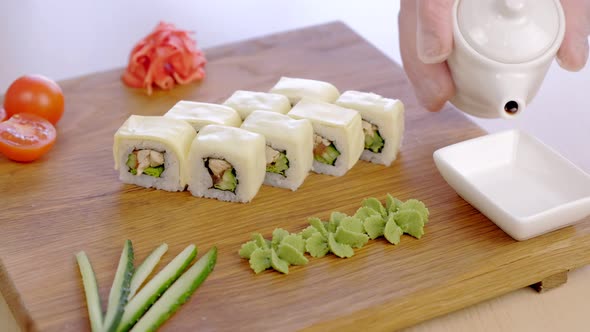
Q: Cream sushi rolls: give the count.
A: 8